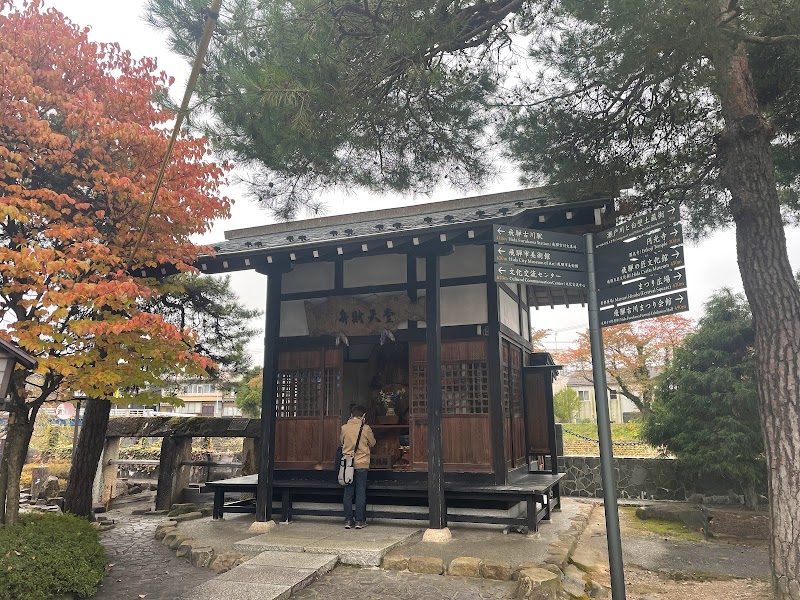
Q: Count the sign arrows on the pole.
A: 8